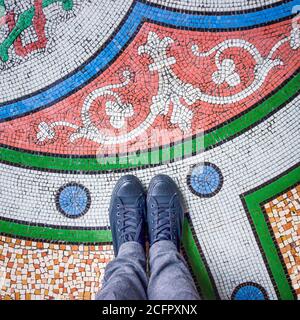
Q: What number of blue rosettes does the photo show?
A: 3